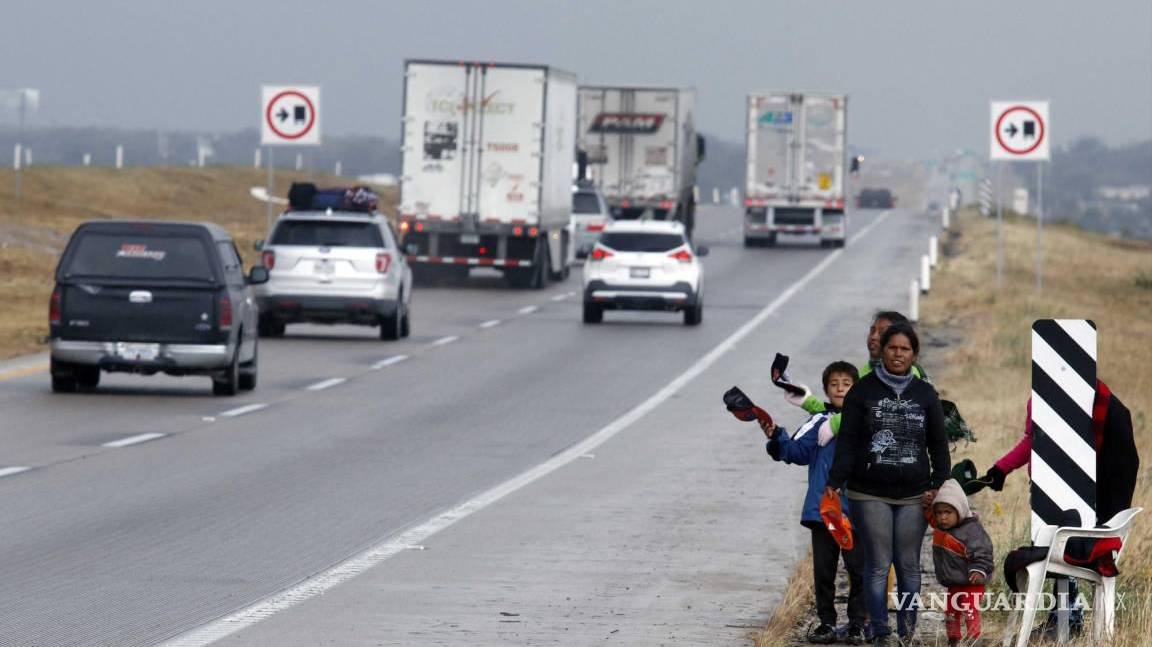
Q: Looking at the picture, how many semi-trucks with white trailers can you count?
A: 3